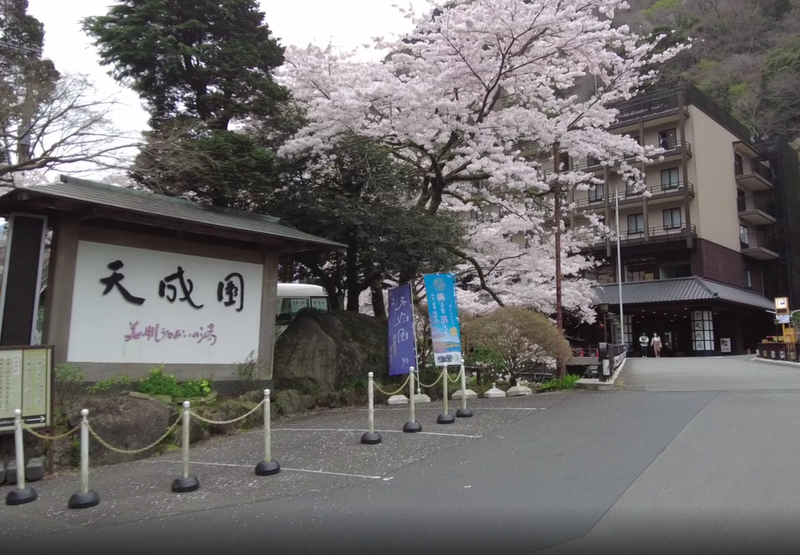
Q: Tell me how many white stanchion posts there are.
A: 8